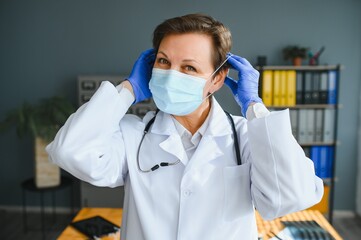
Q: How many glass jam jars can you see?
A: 0